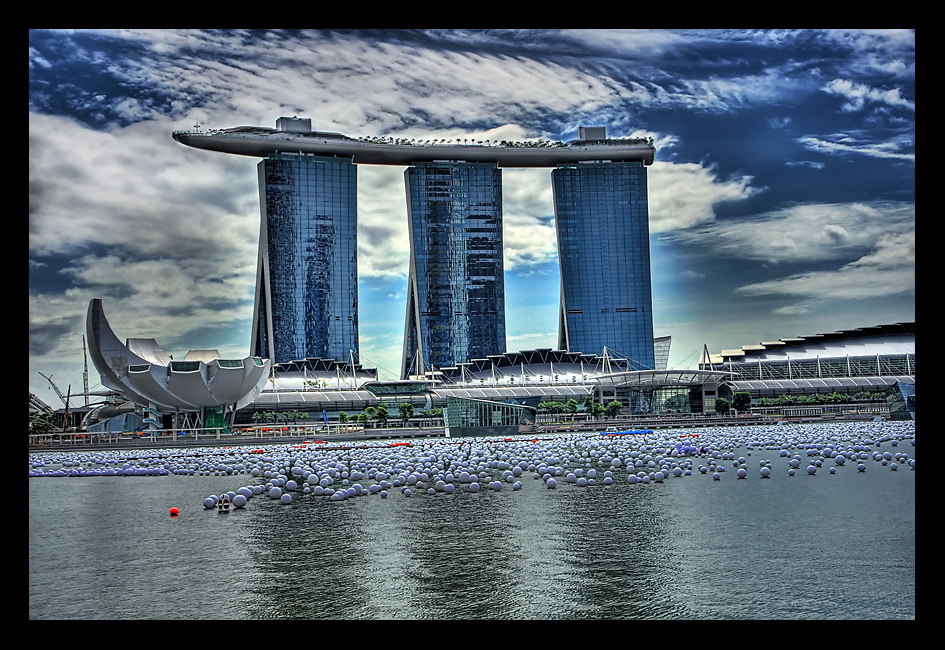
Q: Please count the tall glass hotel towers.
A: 3